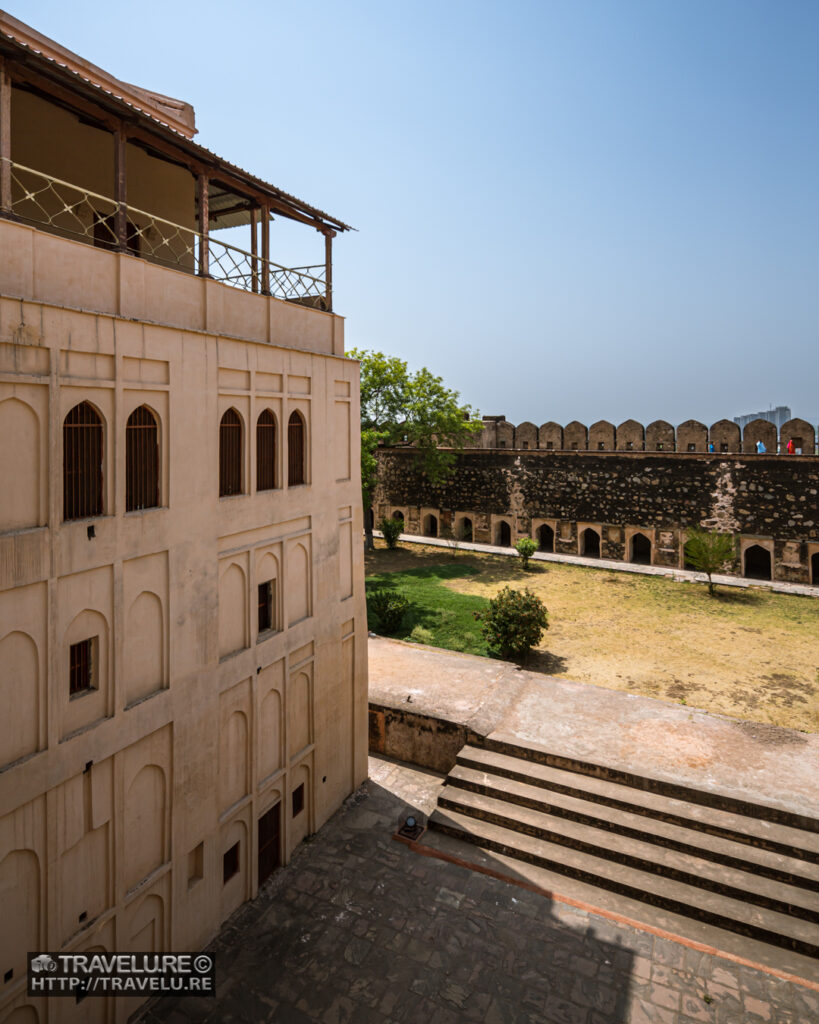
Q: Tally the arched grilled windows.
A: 5